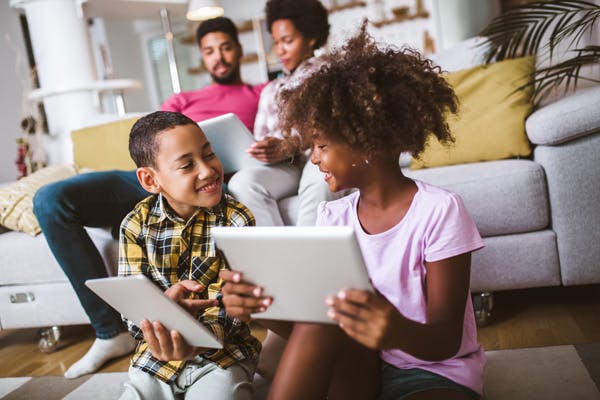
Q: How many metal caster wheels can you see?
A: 2